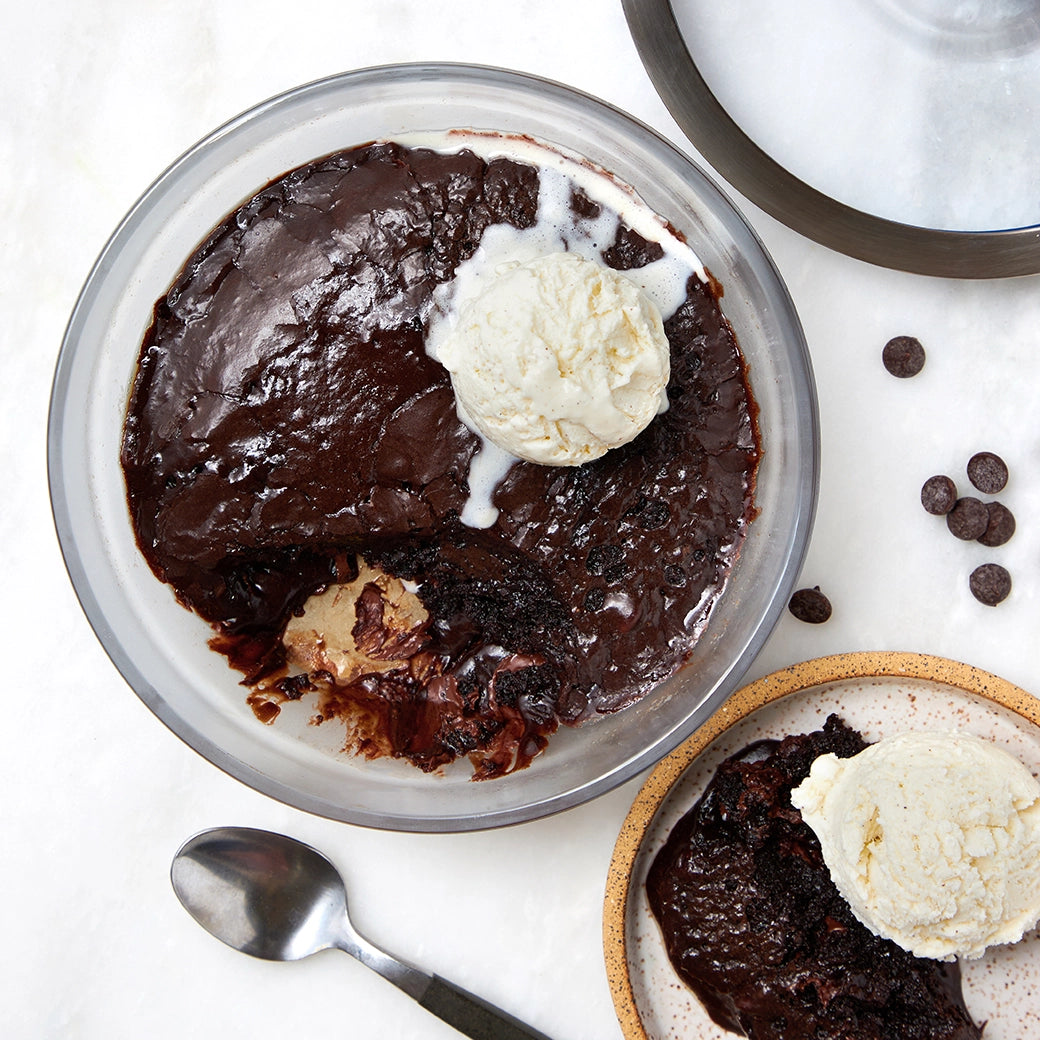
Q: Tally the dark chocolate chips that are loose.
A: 7